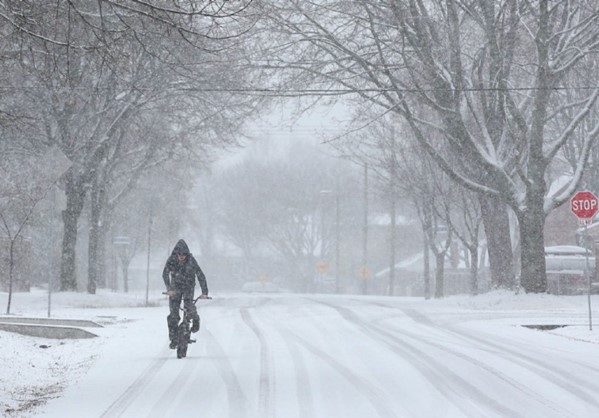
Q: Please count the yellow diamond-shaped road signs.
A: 3